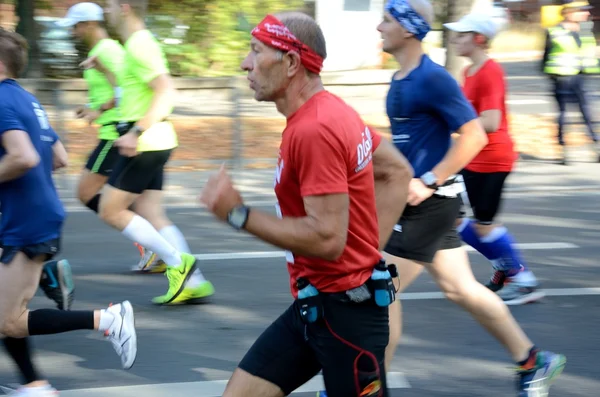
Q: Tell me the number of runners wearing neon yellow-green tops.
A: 2